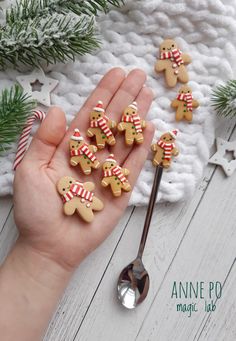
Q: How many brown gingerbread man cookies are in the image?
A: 8